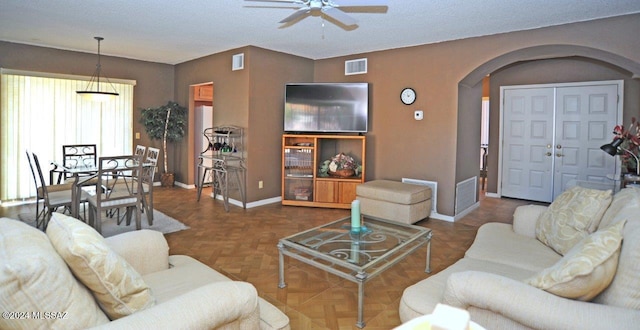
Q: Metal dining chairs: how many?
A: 6